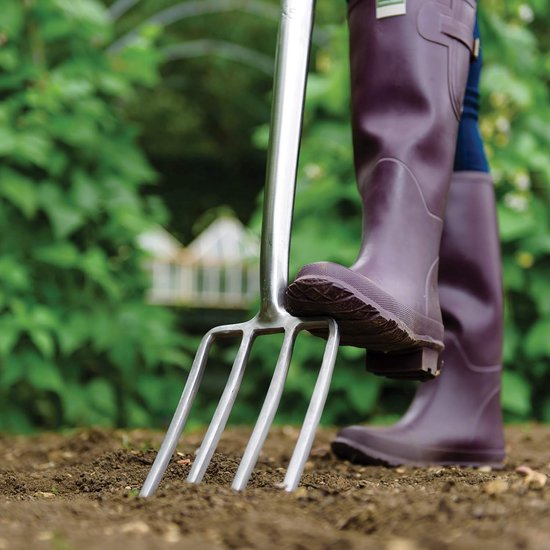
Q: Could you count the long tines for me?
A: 4